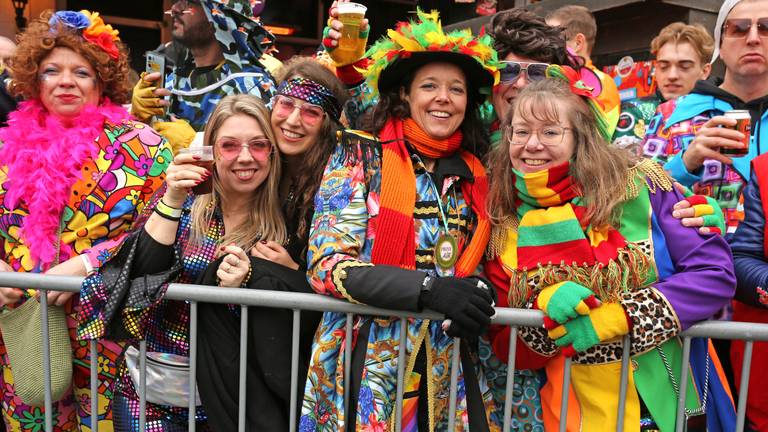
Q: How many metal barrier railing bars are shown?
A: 14